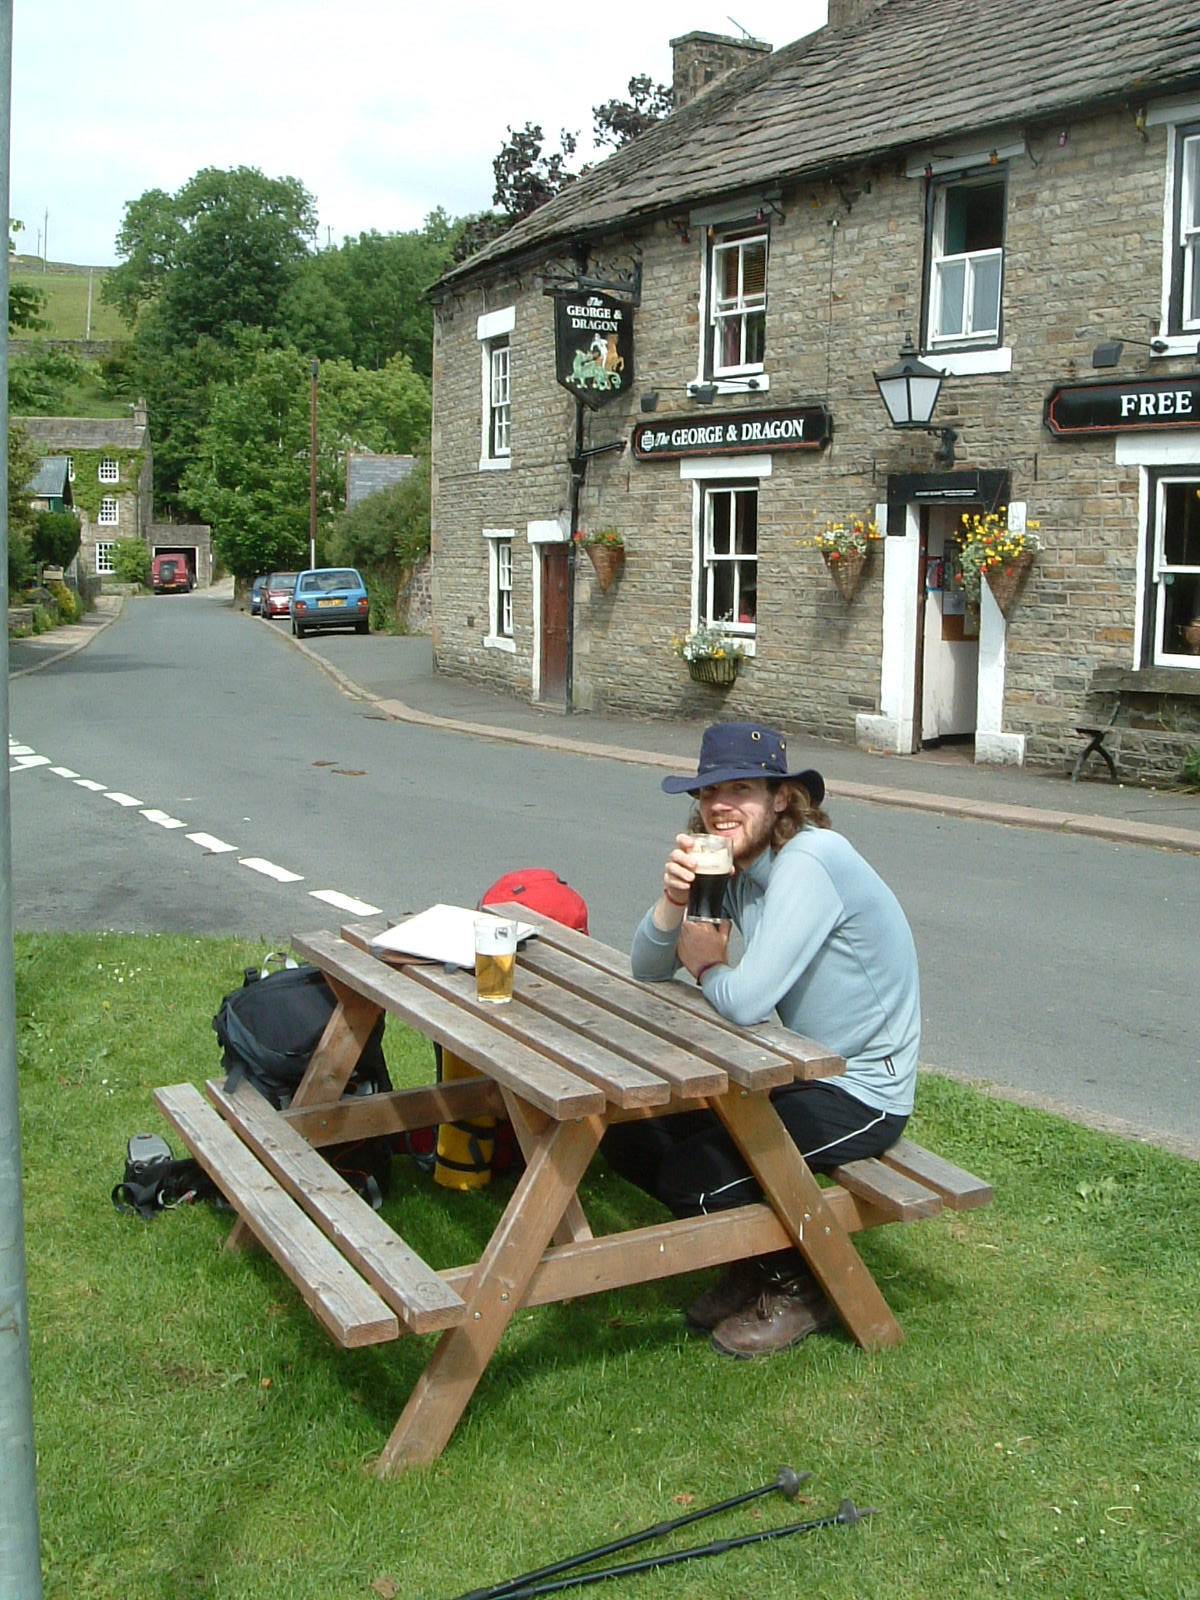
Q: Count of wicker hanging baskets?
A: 3